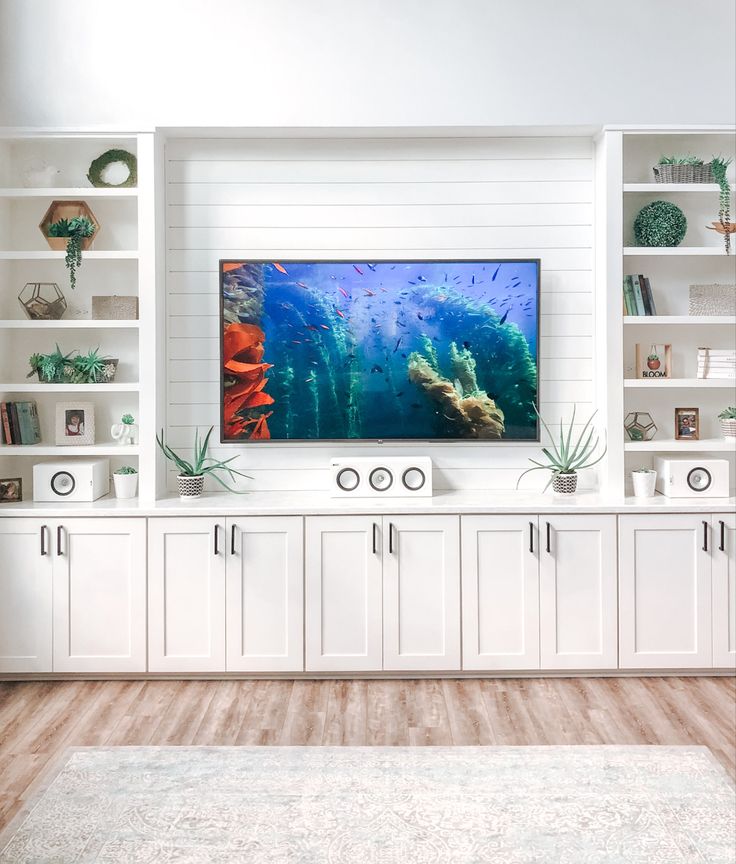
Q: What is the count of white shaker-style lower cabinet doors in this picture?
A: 10